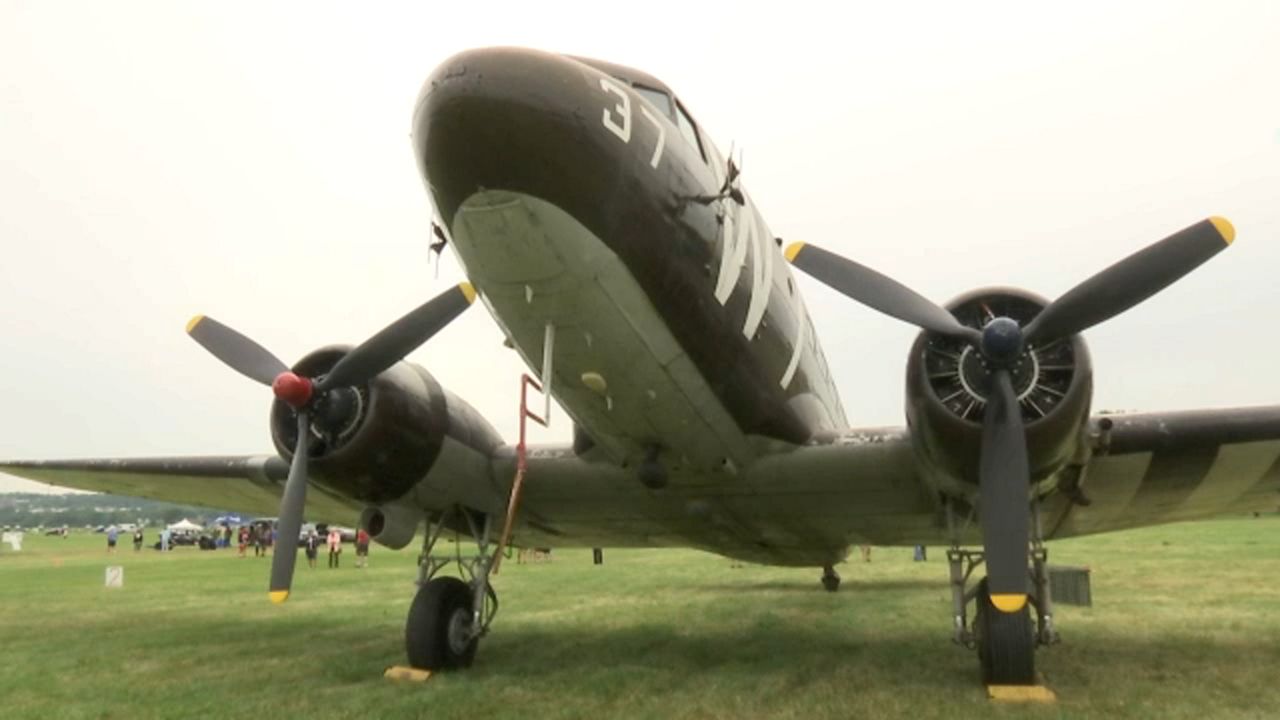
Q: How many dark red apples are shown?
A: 0